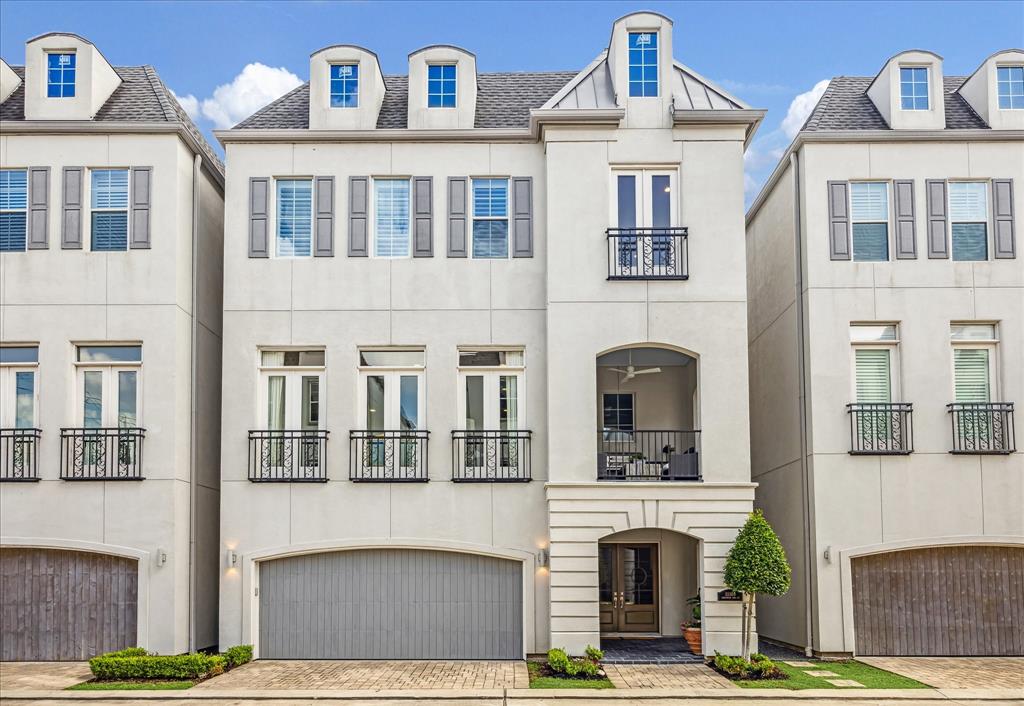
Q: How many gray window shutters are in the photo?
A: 13